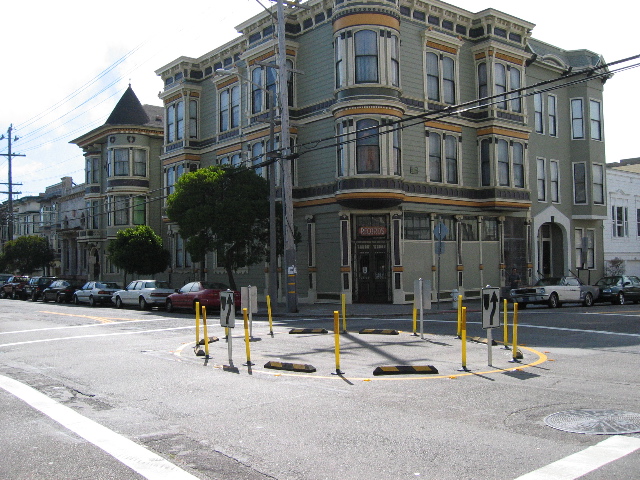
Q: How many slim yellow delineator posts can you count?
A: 12